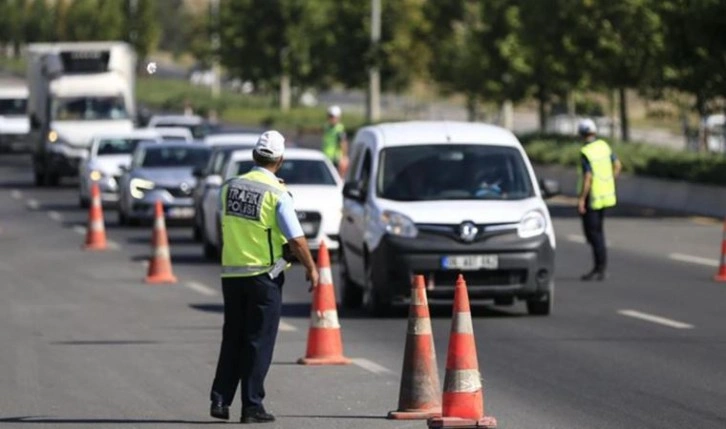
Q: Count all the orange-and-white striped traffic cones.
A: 6